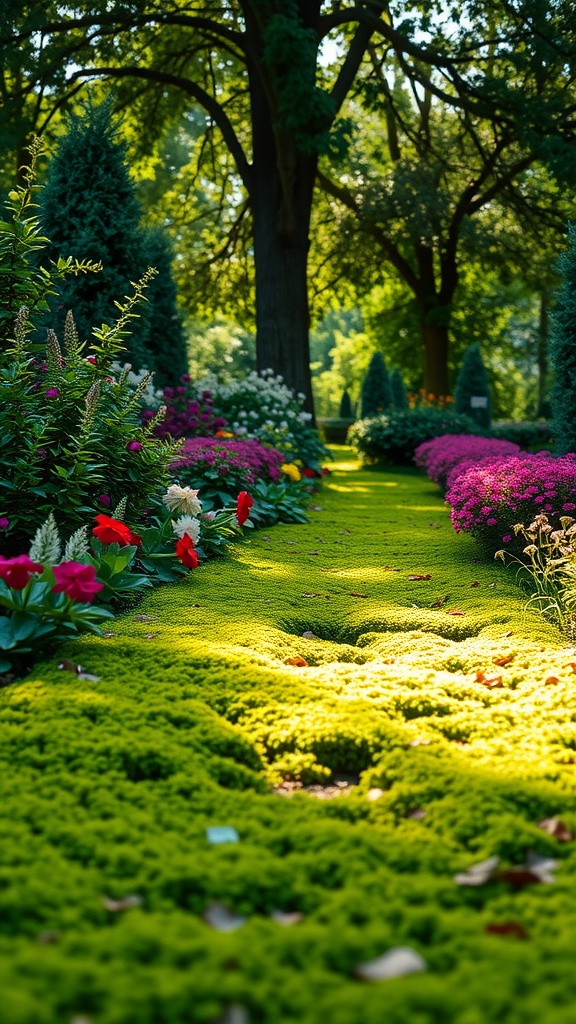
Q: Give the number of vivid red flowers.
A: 3